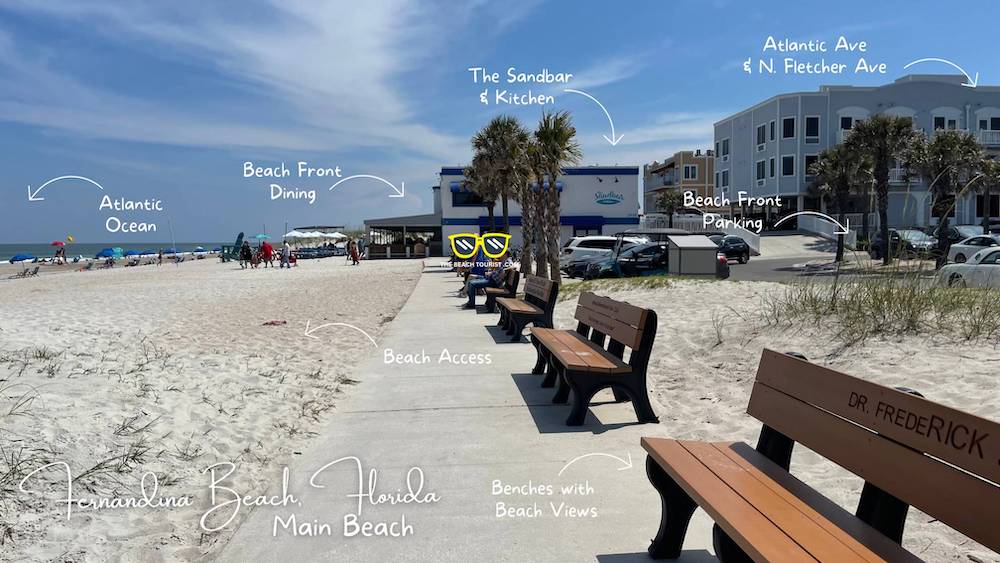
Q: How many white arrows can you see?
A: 7